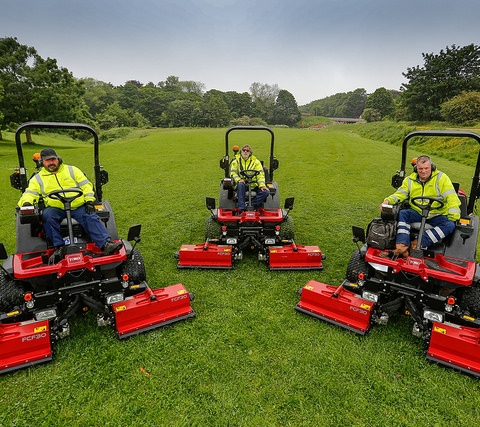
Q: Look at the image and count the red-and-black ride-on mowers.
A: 3